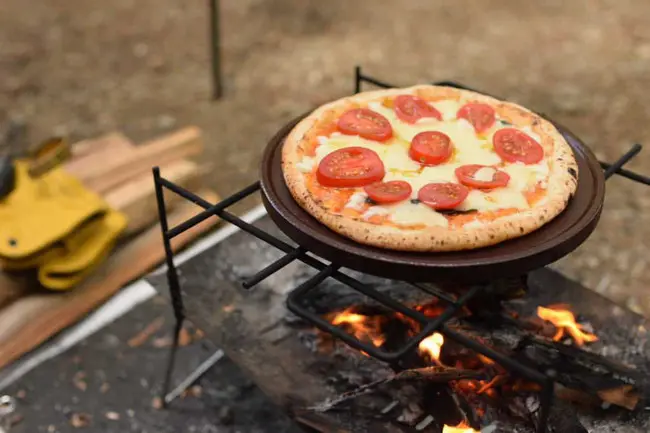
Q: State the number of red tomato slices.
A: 9